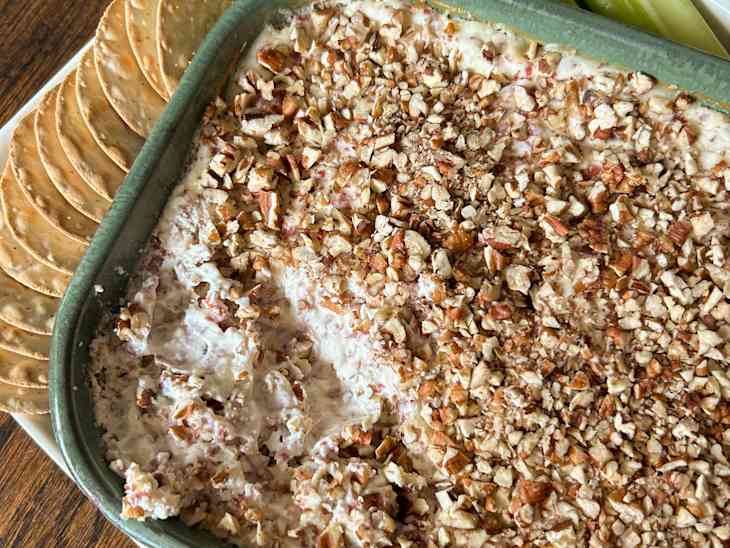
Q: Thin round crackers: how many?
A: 13